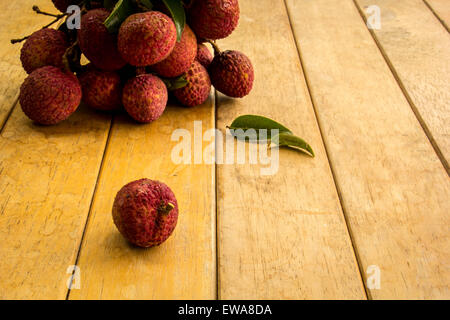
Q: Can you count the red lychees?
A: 13